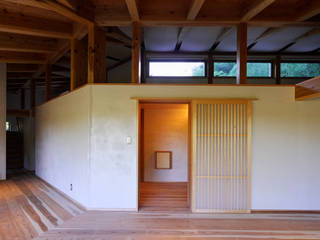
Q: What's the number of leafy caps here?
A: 0